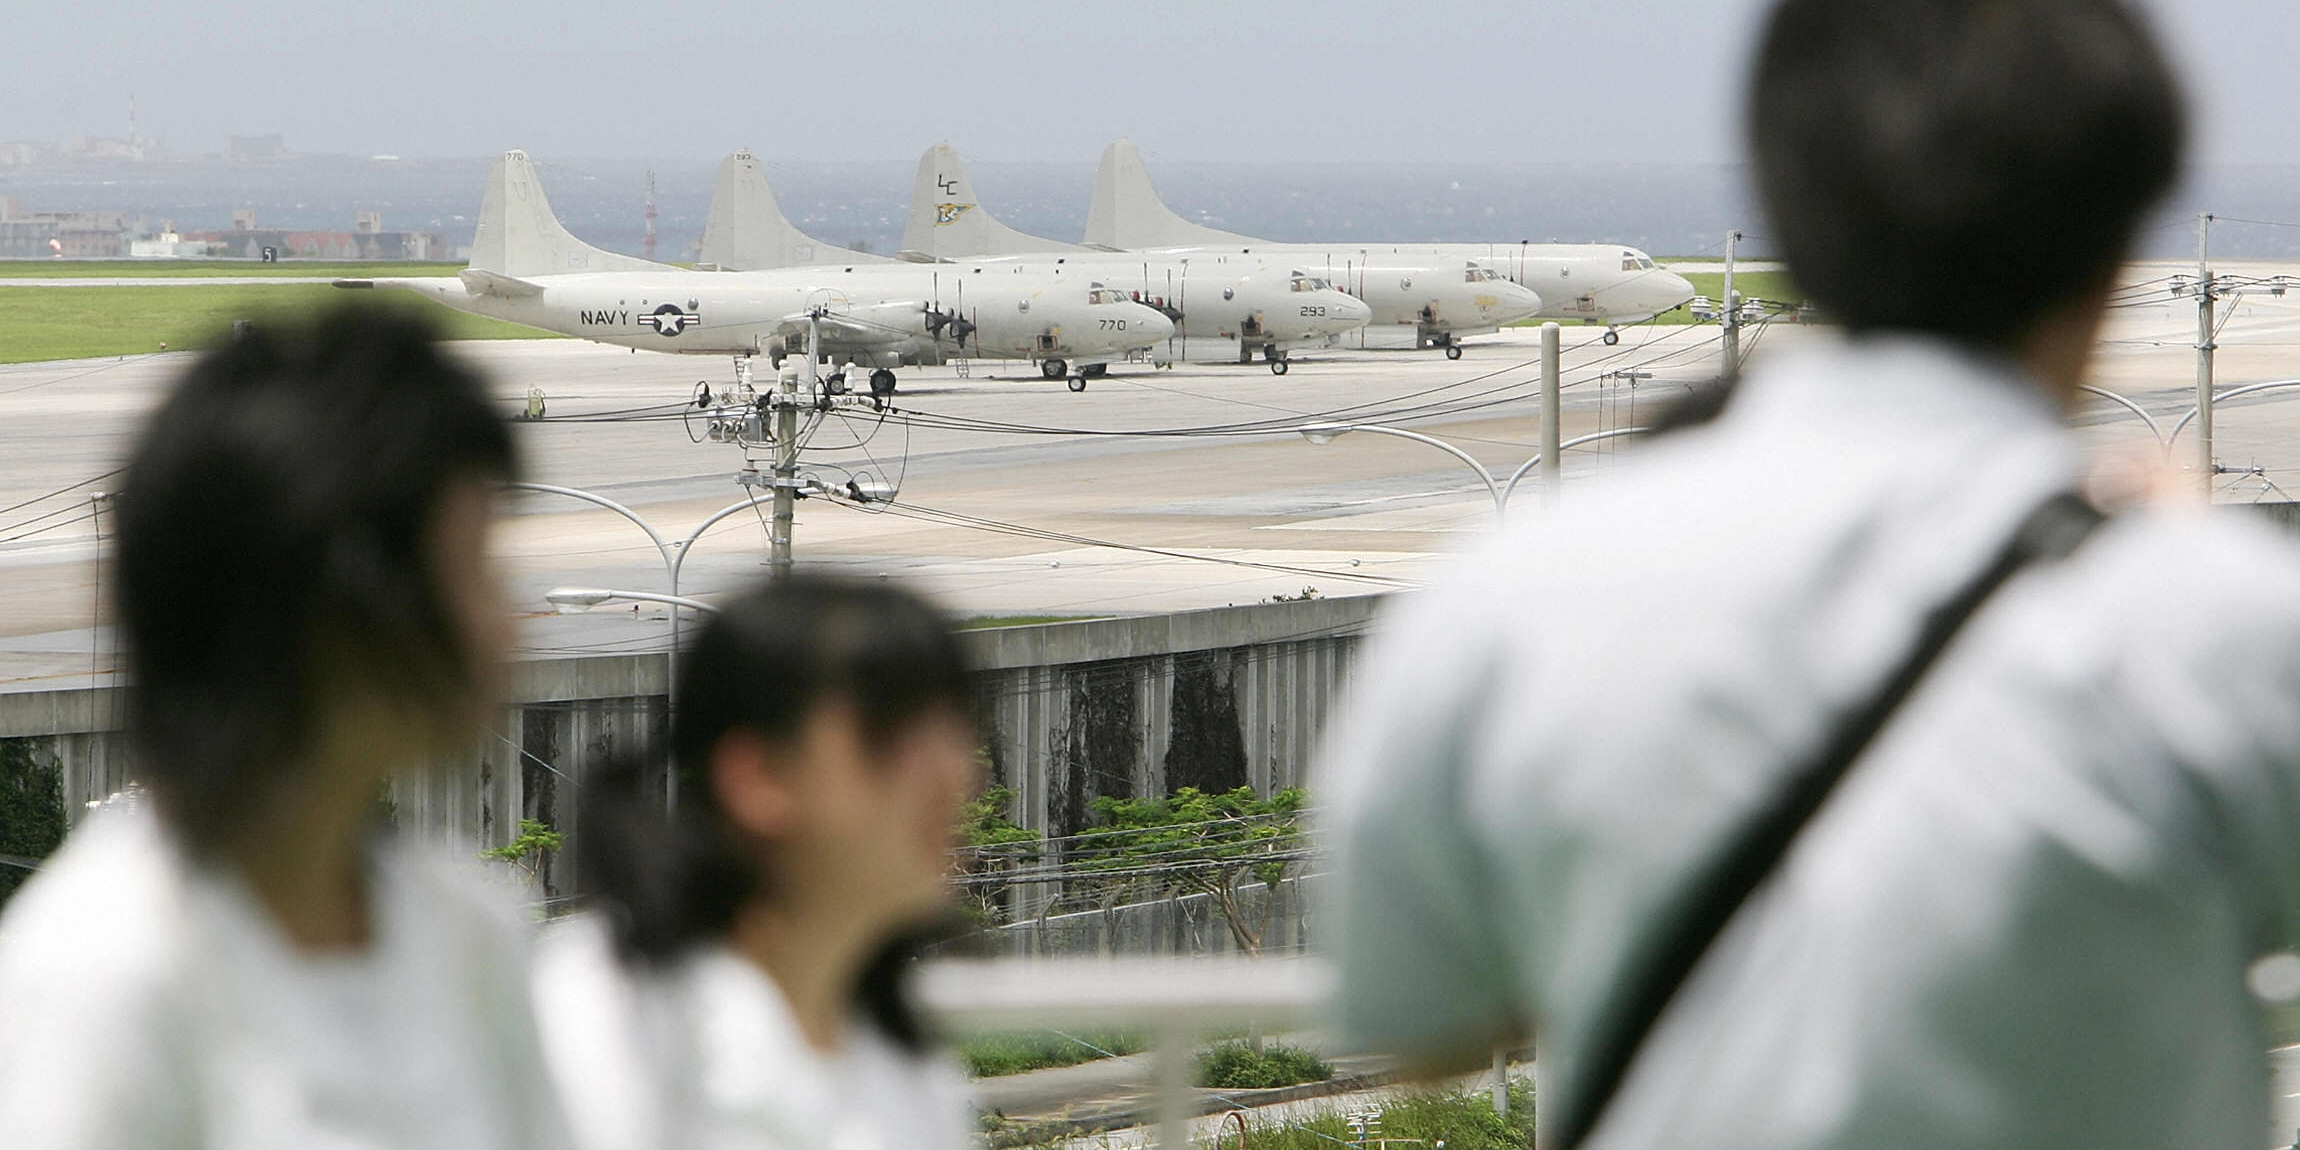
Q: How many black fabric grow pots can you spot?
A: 0